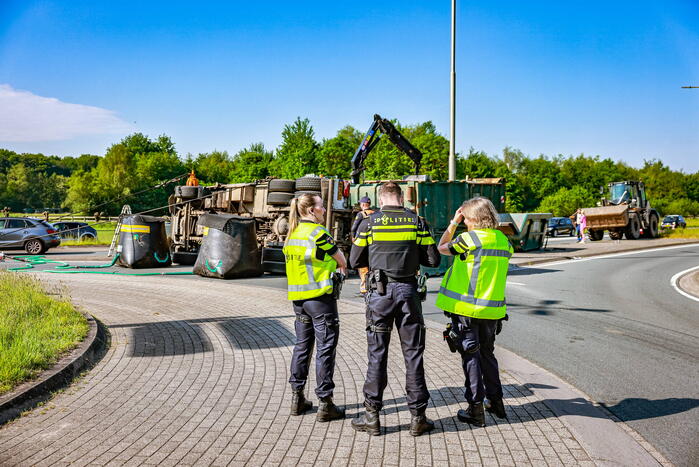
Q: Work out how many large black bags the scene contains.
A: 2